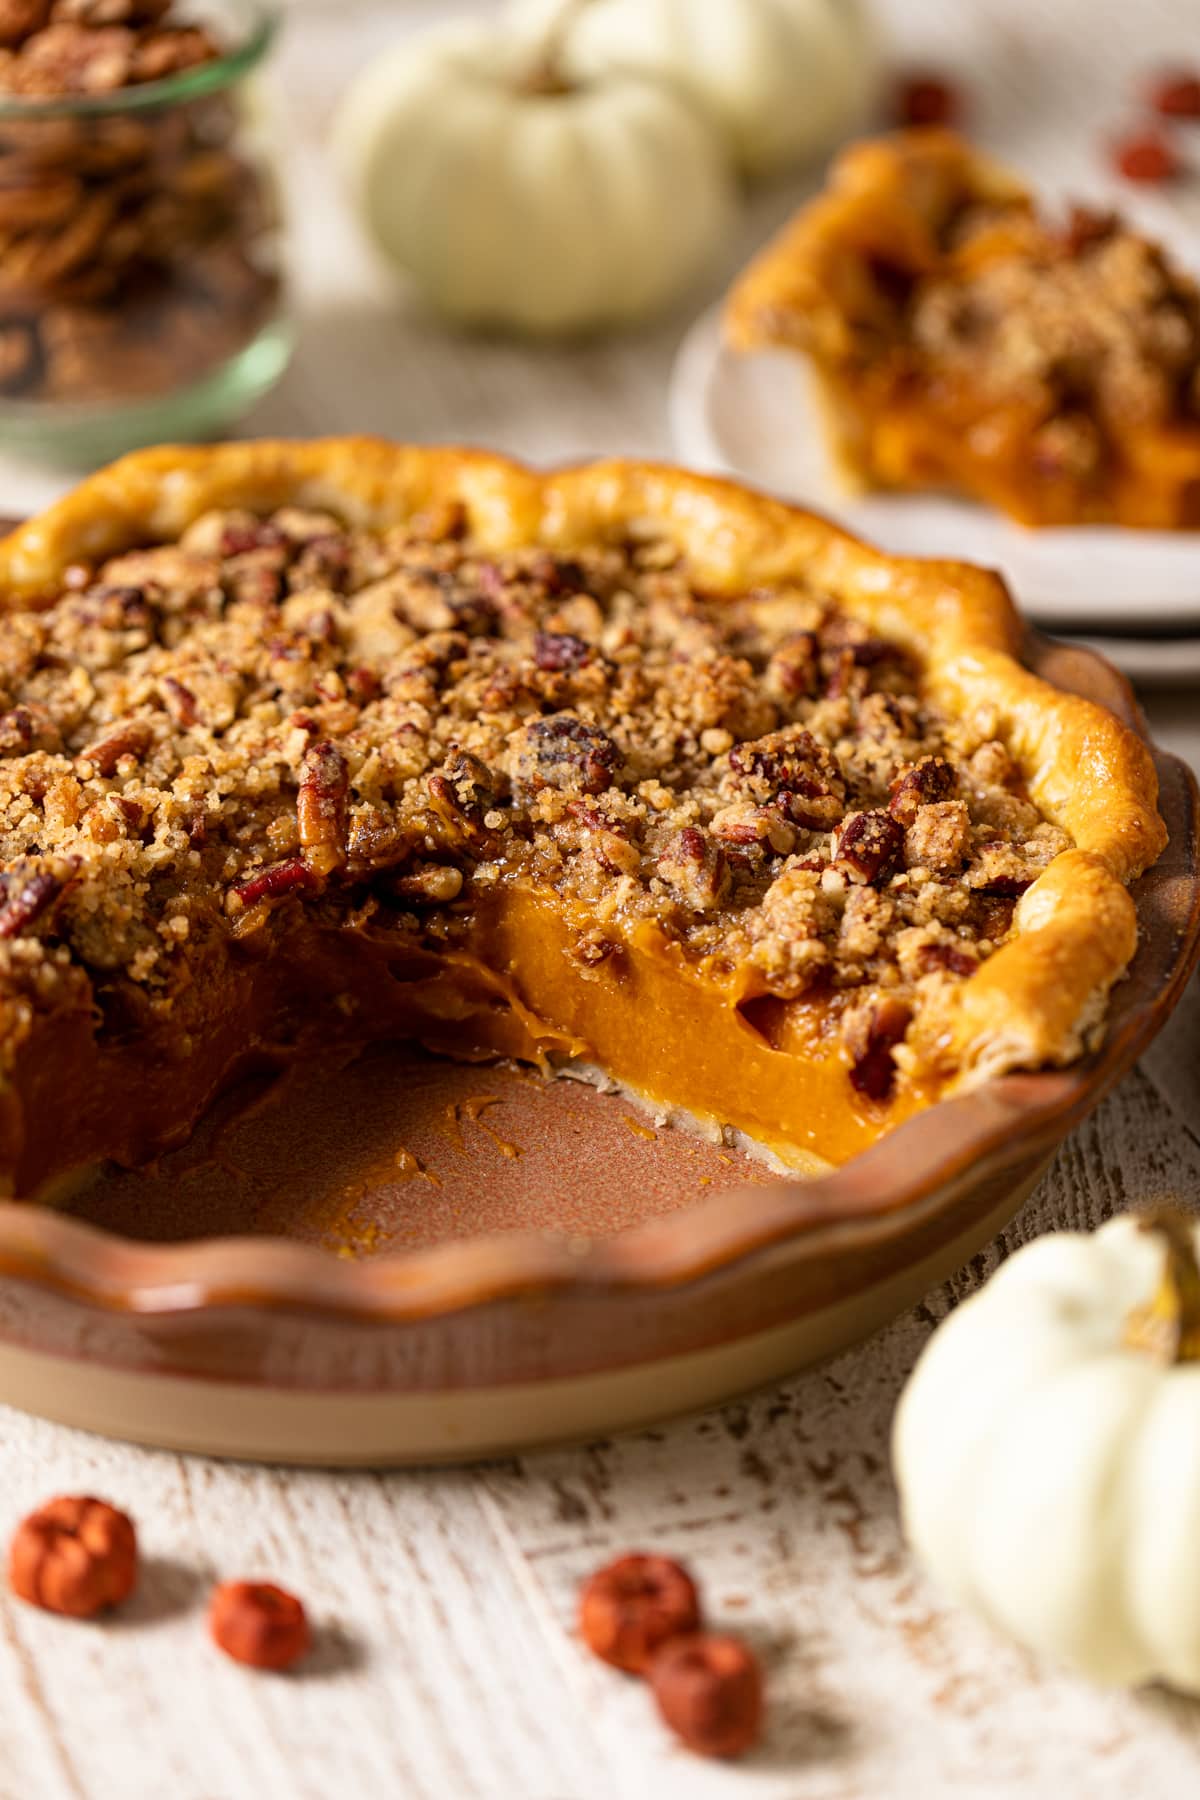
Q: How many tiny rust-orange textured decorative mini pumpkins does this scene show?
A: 7